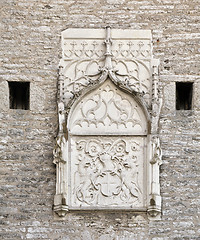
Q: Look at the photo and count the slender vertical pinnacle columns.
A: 2